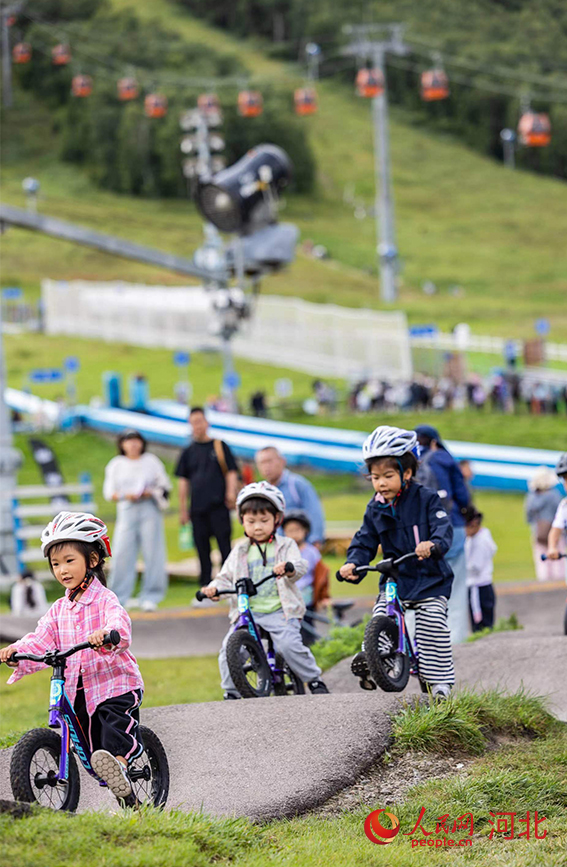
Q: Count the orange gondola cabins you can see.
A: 11